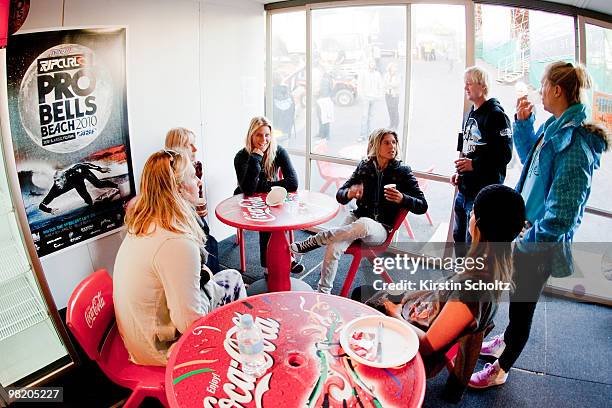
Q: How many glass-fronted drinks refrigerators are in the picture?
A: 1